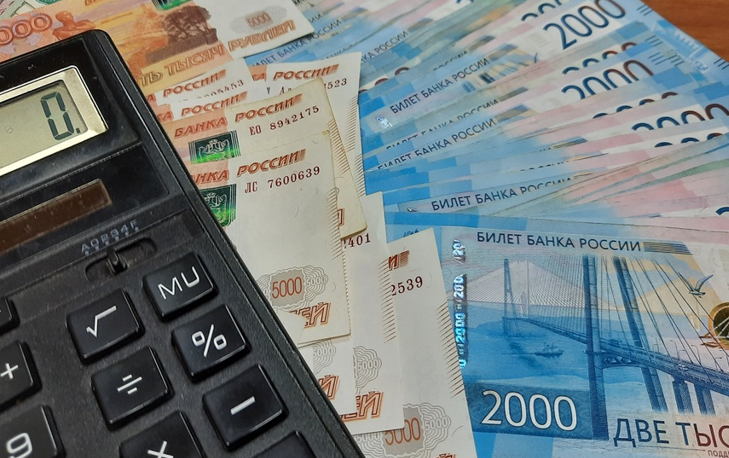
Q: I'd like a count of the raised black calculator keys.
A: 10